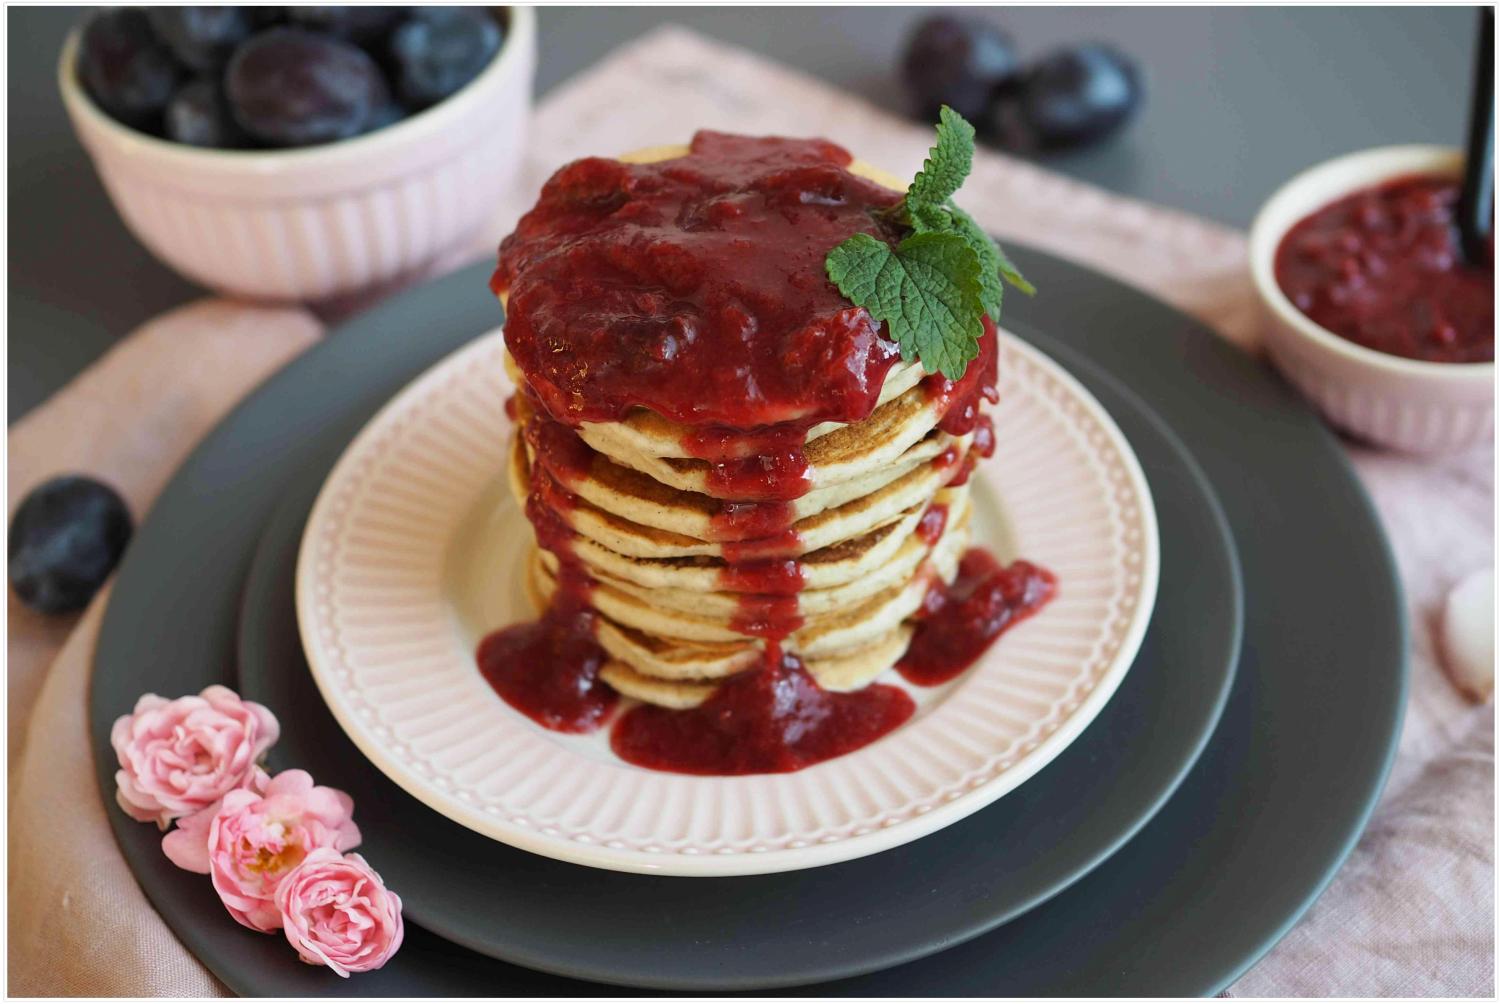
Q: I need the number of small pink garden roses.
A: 3